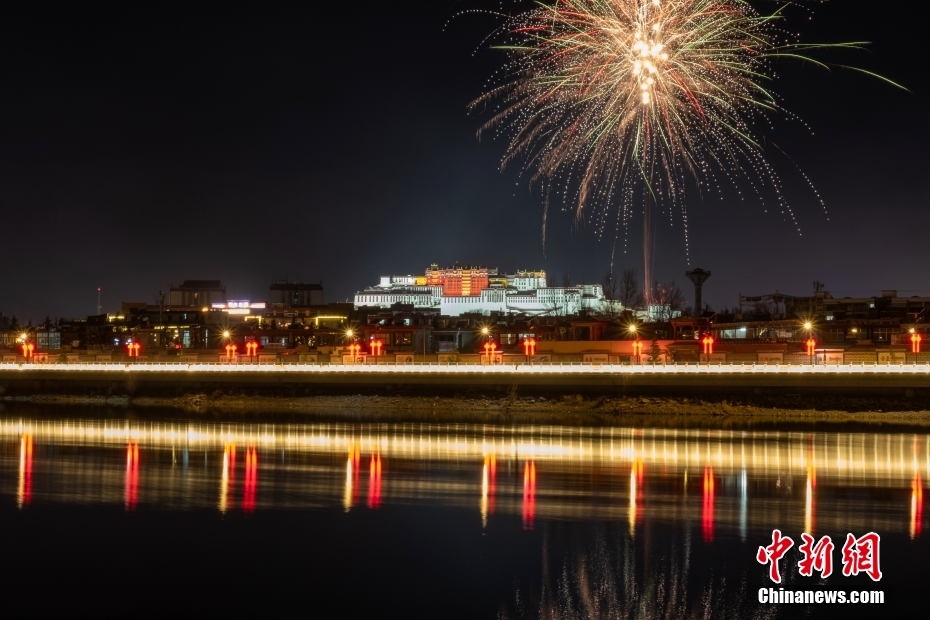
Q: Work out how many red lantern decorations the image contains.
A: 12